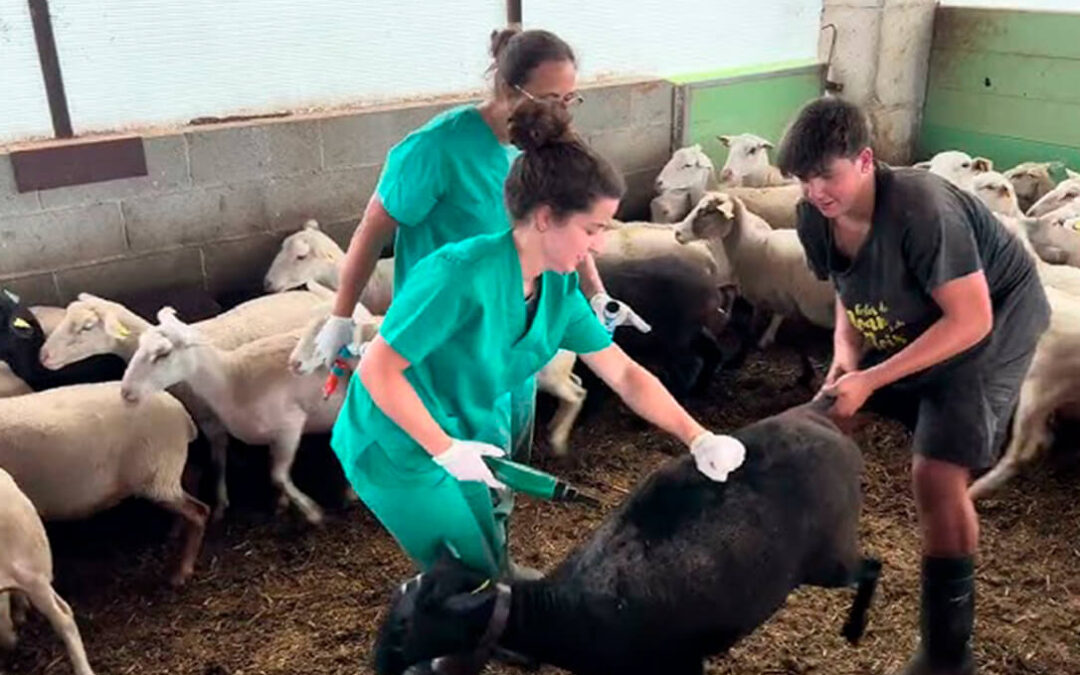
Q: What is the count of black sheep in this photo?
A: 3